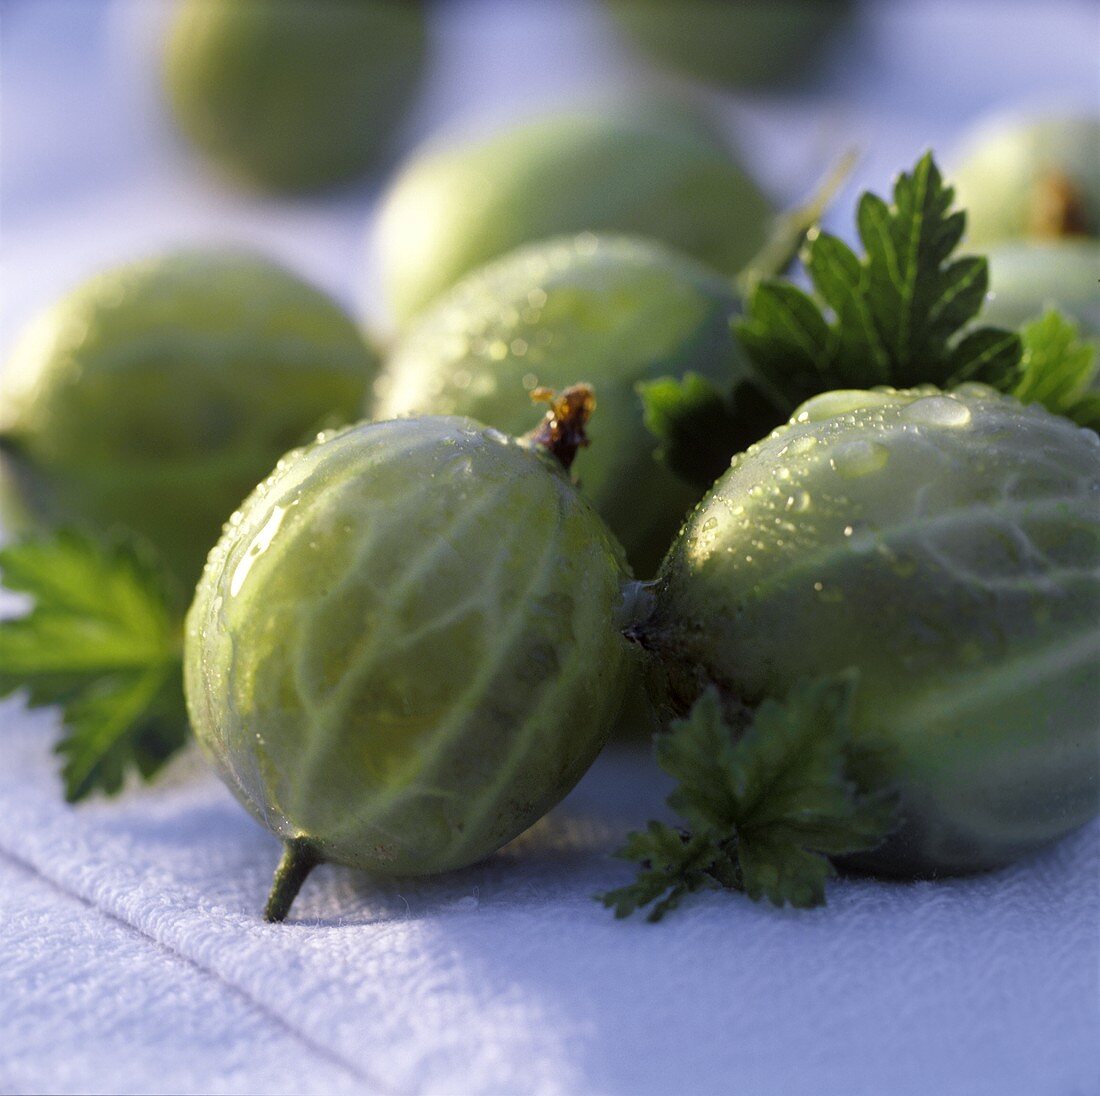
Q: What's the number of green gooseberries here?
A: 9